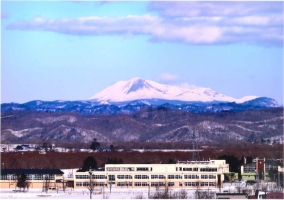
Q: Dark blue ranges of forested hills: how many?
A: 1